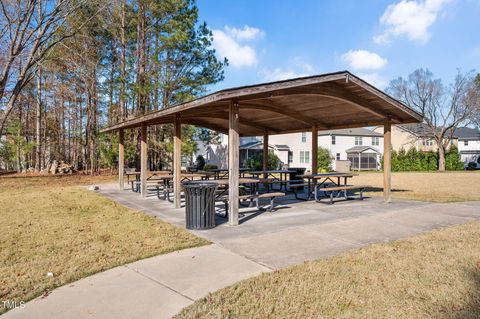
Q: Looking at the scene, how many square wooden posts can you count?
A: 7